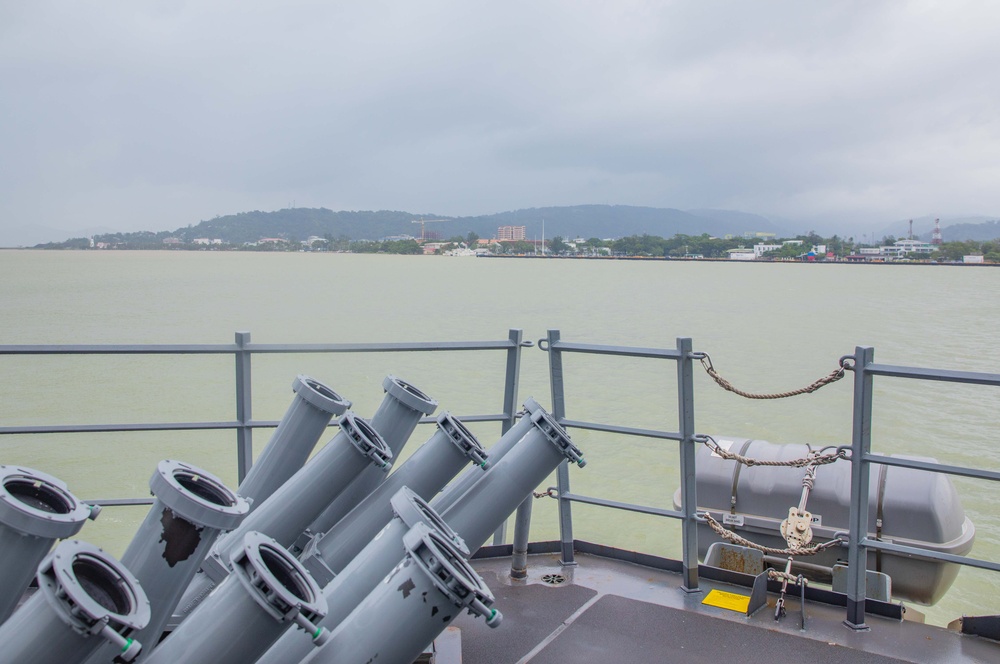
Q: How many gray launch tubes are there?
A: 12